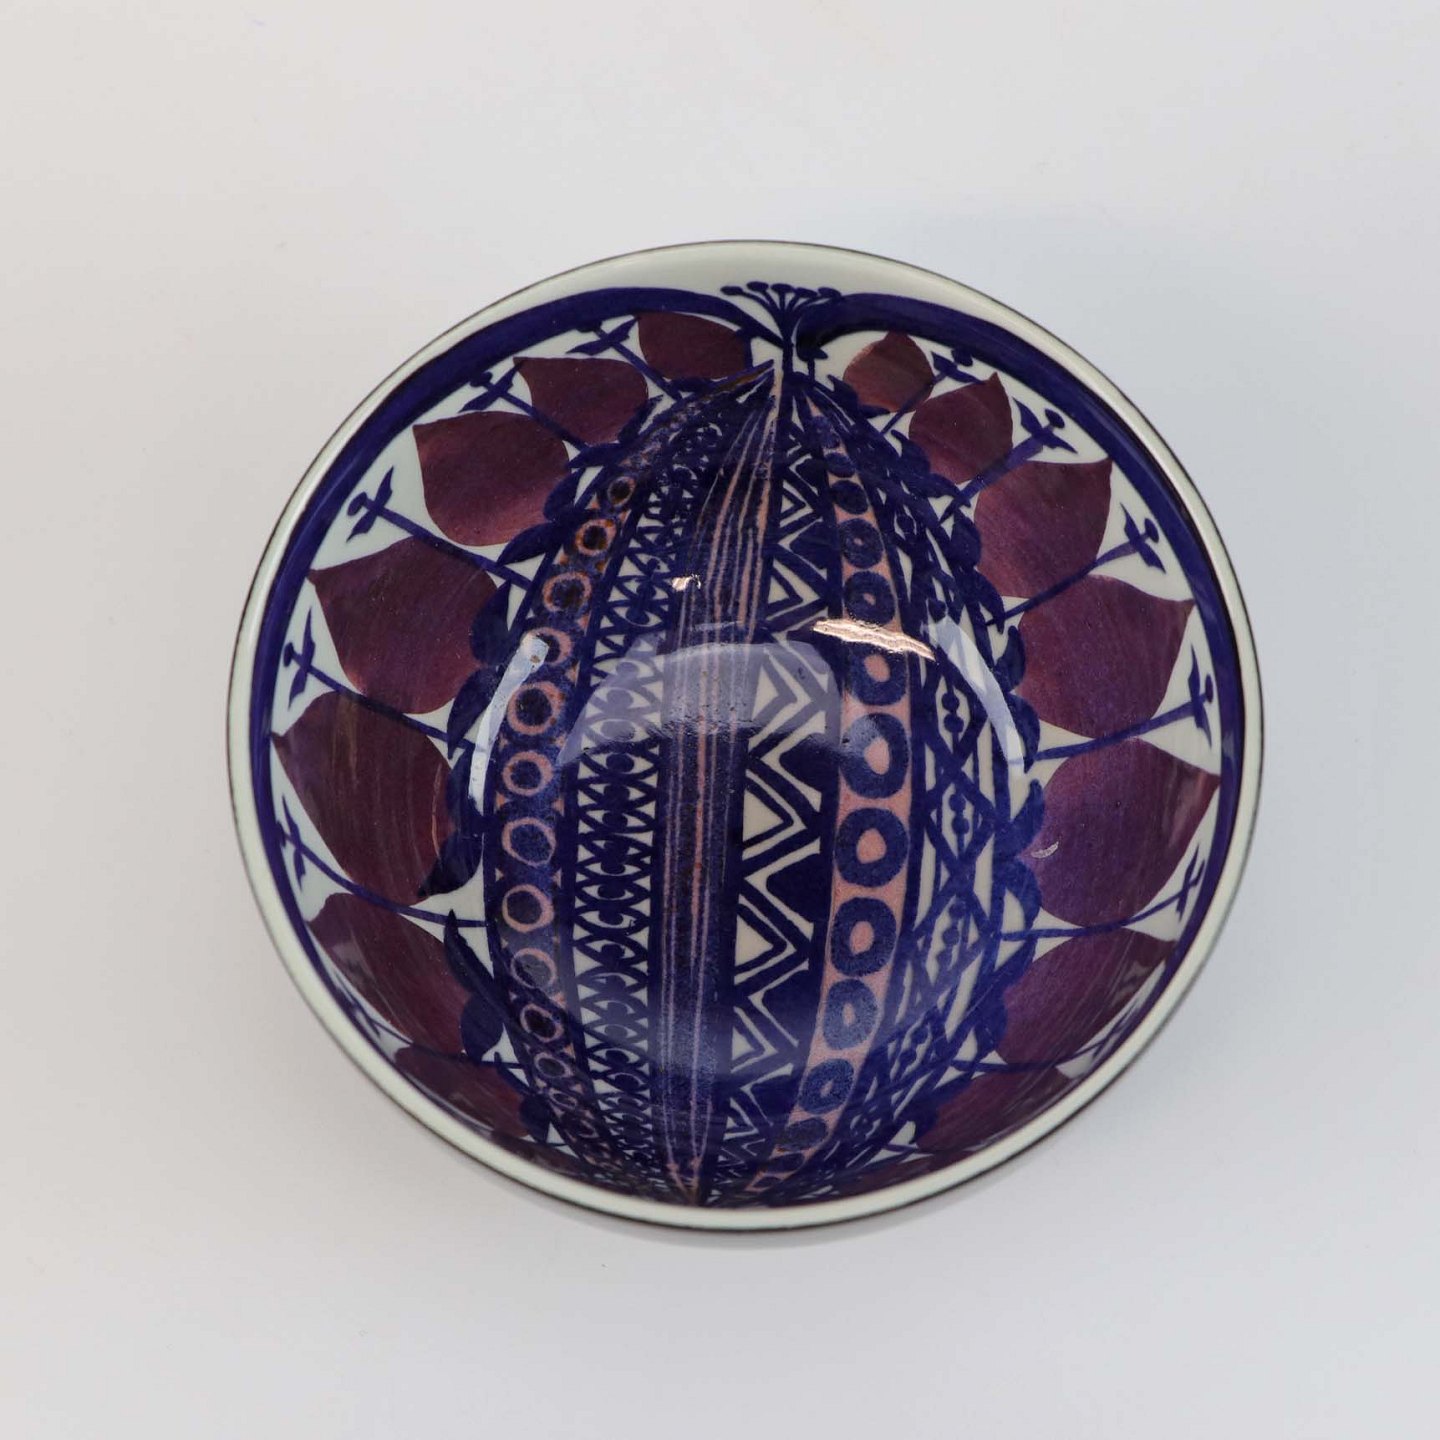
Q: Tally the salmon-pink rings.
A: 13